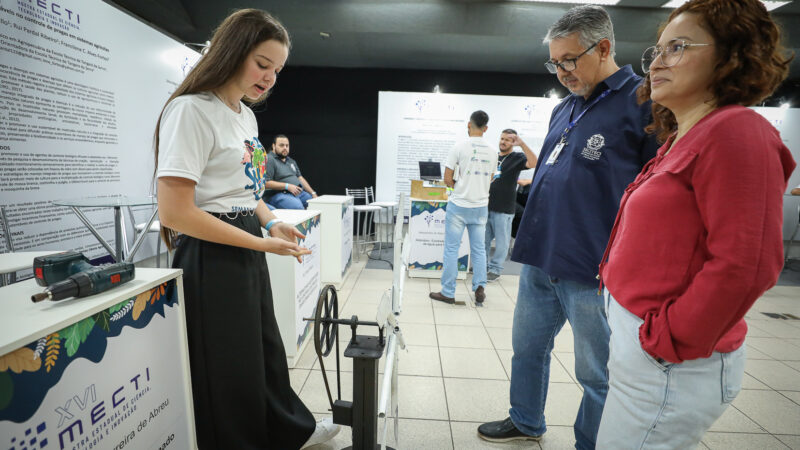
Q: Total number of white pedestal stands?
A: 4